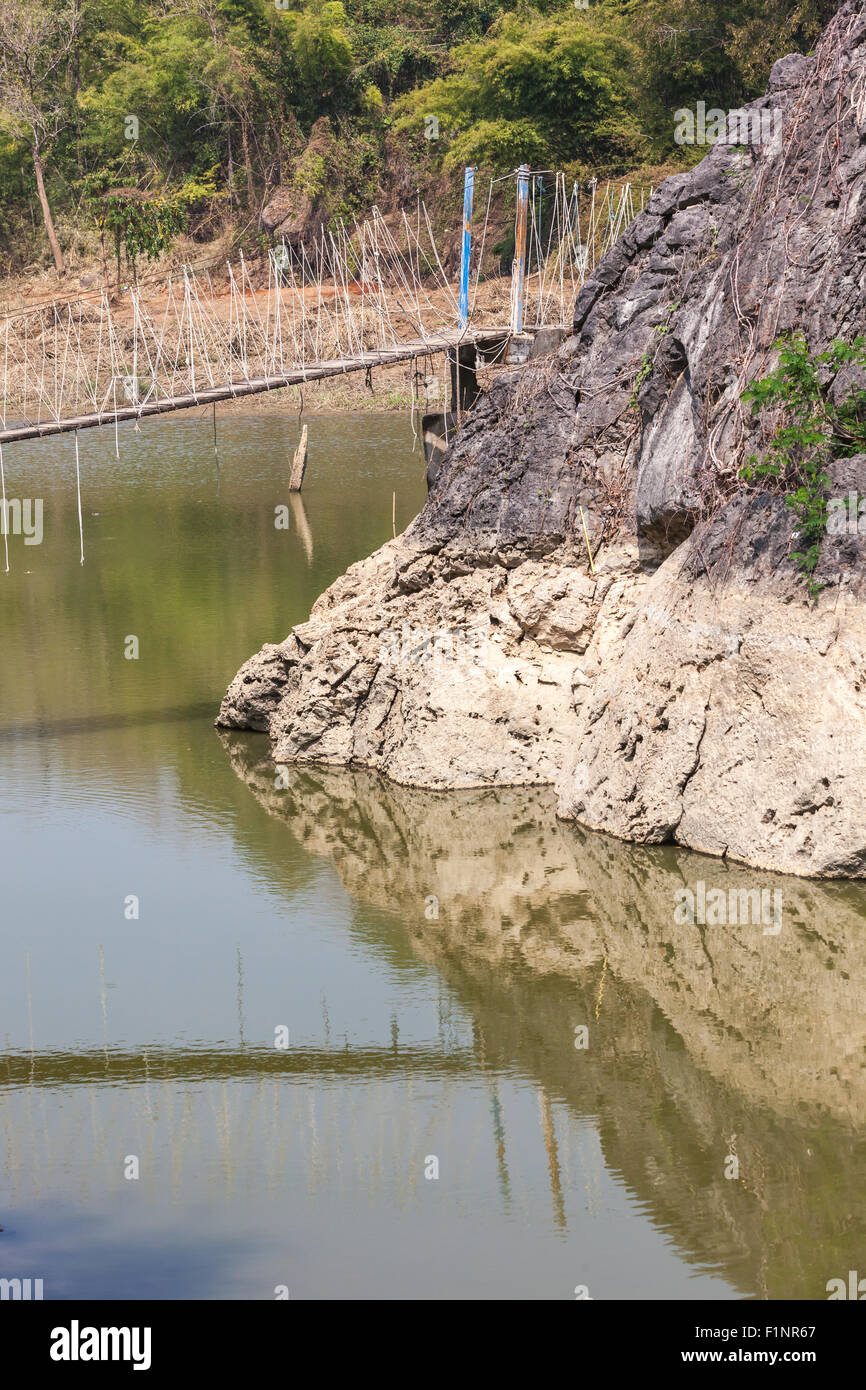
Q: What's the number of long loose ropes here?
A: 2